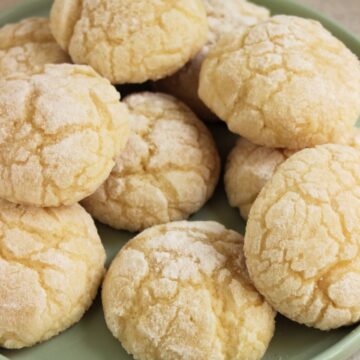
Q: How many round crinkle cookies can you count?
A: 10